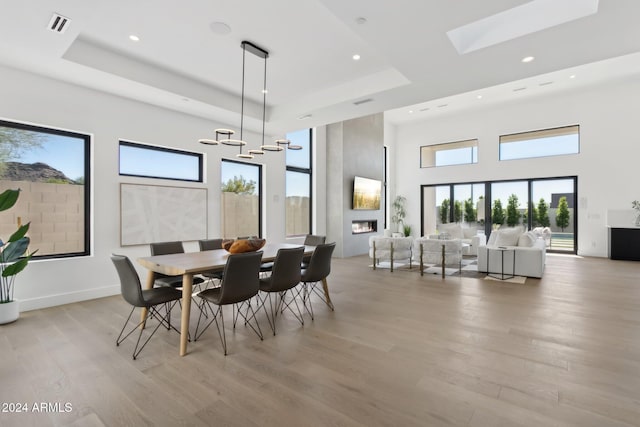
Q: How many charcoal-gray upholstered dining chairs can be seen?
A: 8